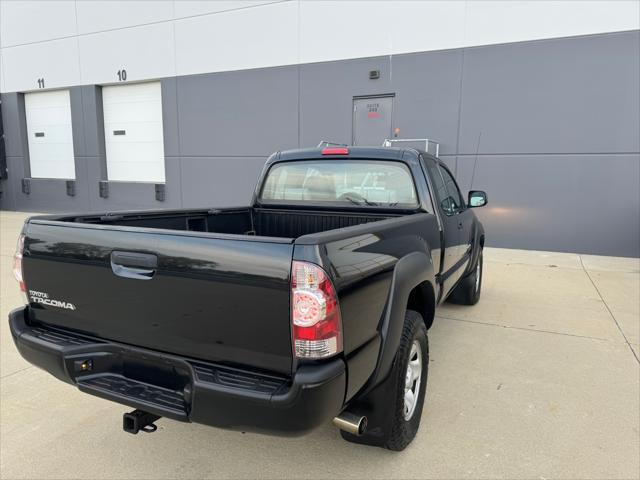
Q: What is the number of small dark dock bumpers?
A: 4